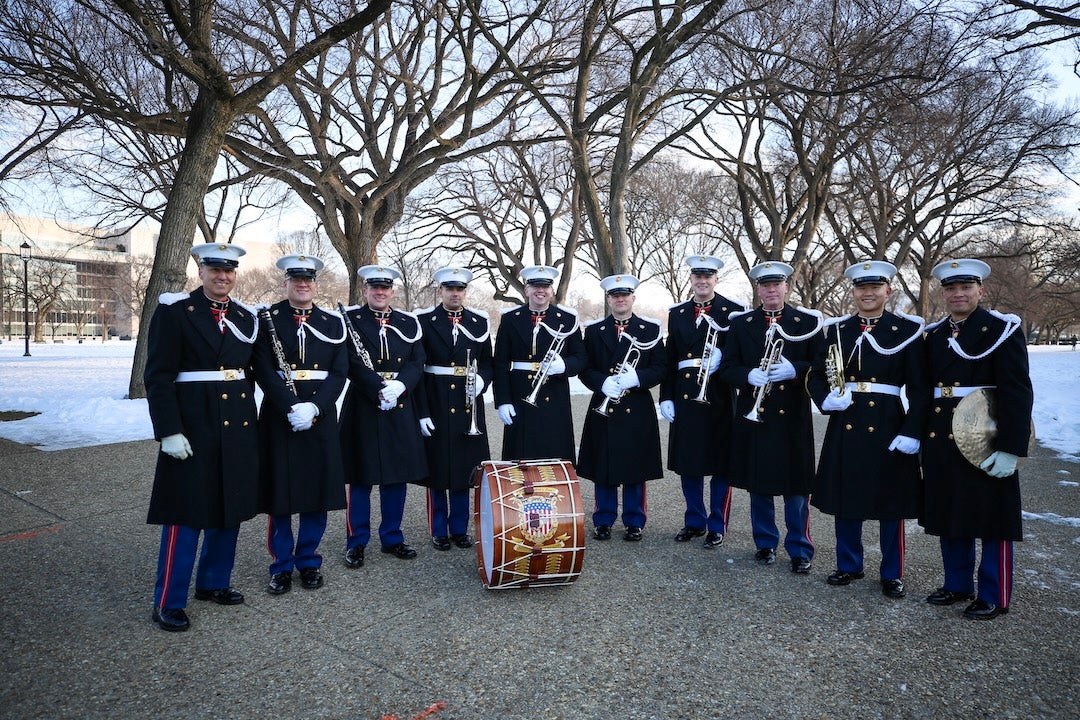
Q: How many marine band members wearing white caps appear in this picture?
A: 10